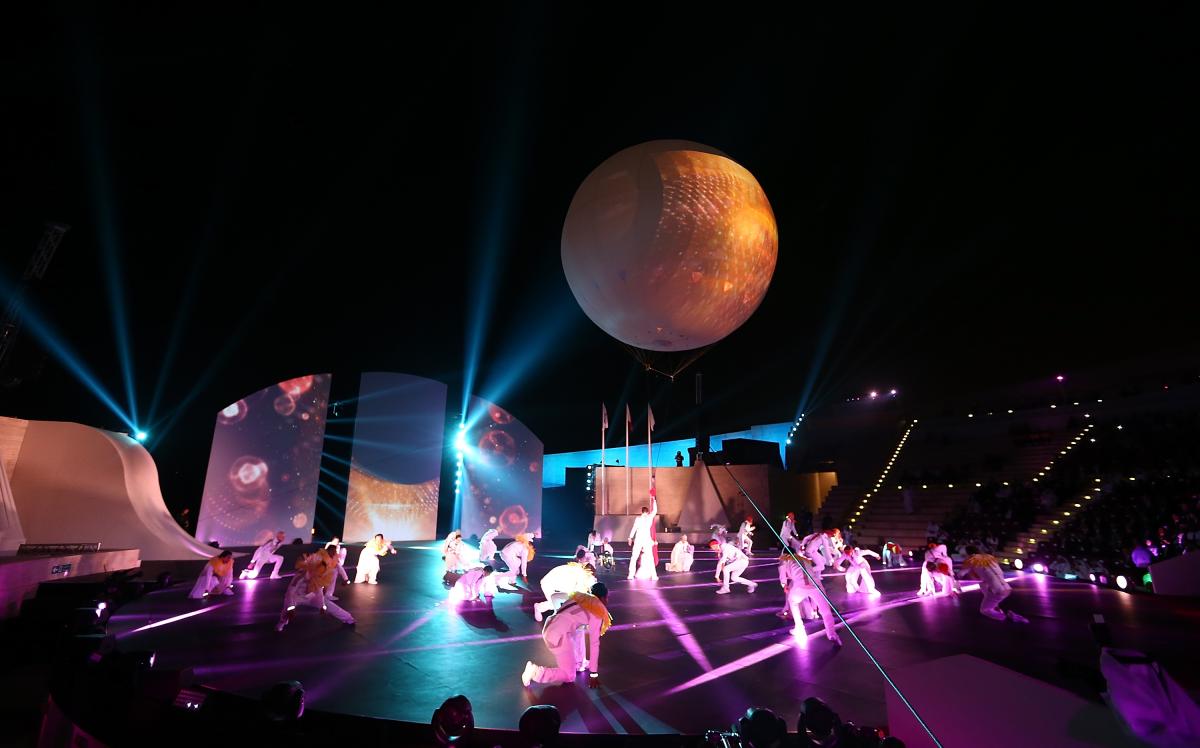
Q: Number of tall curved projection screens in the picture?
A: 3